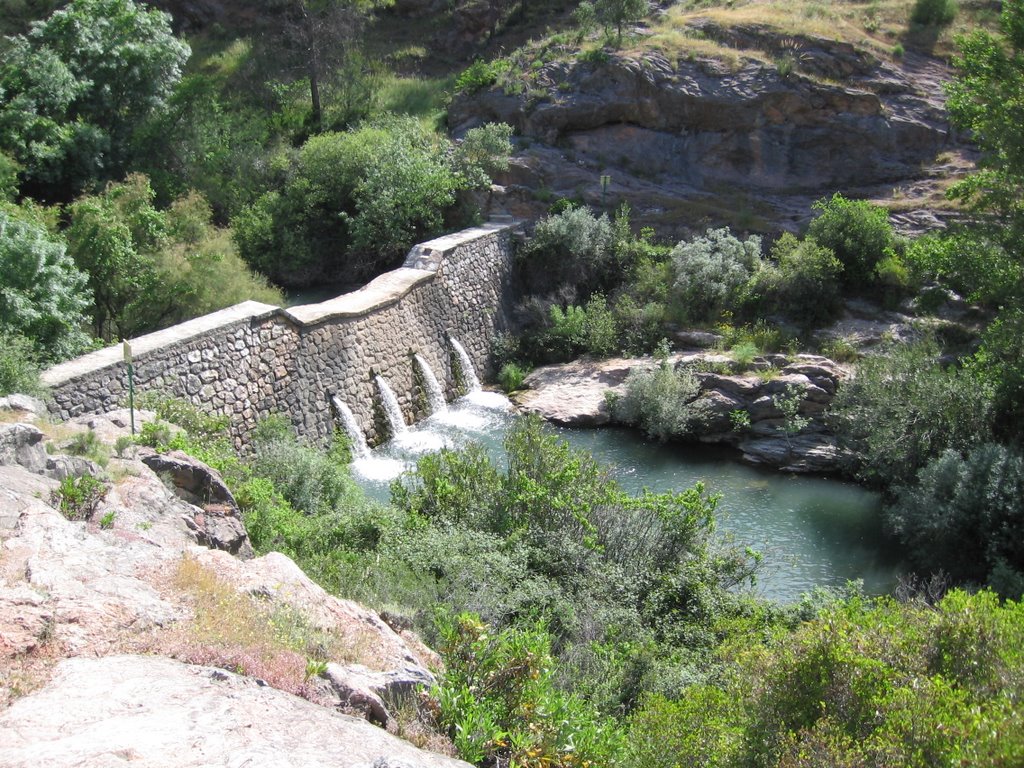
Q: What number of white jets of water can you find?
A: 4